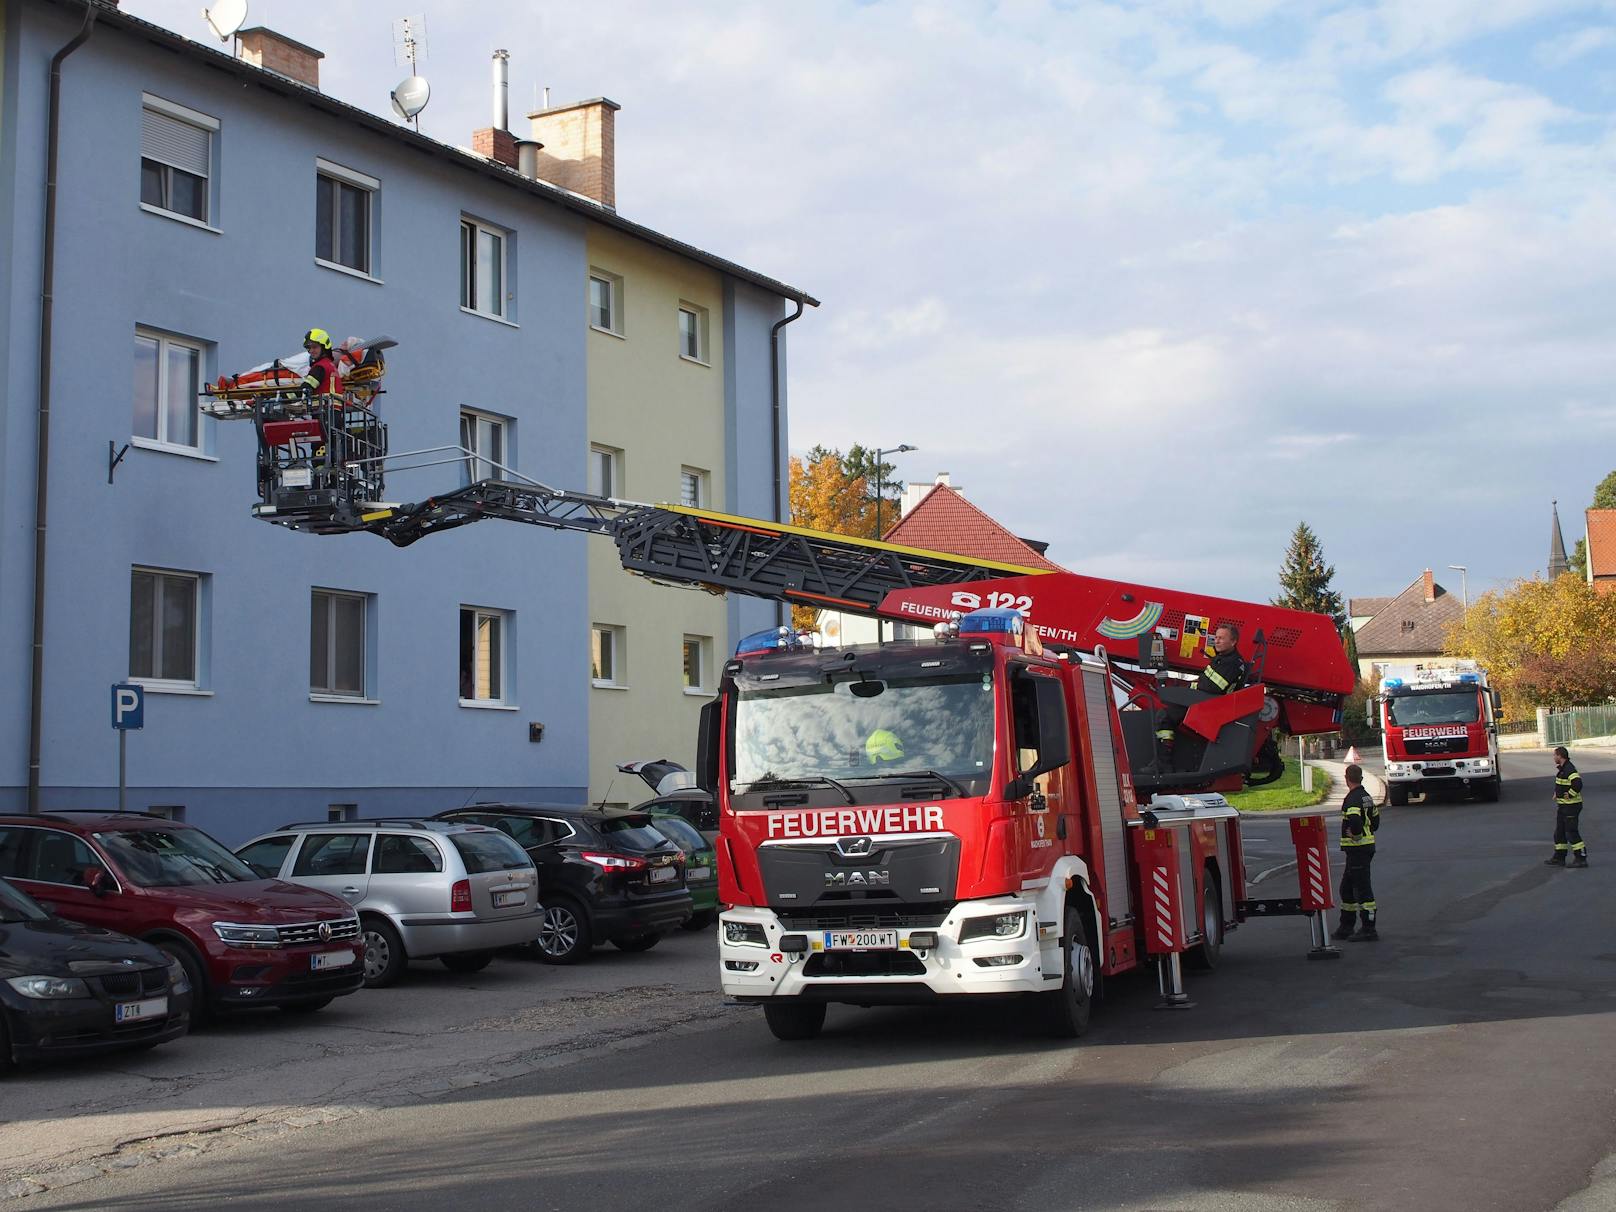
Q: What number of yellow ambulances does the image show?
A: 0